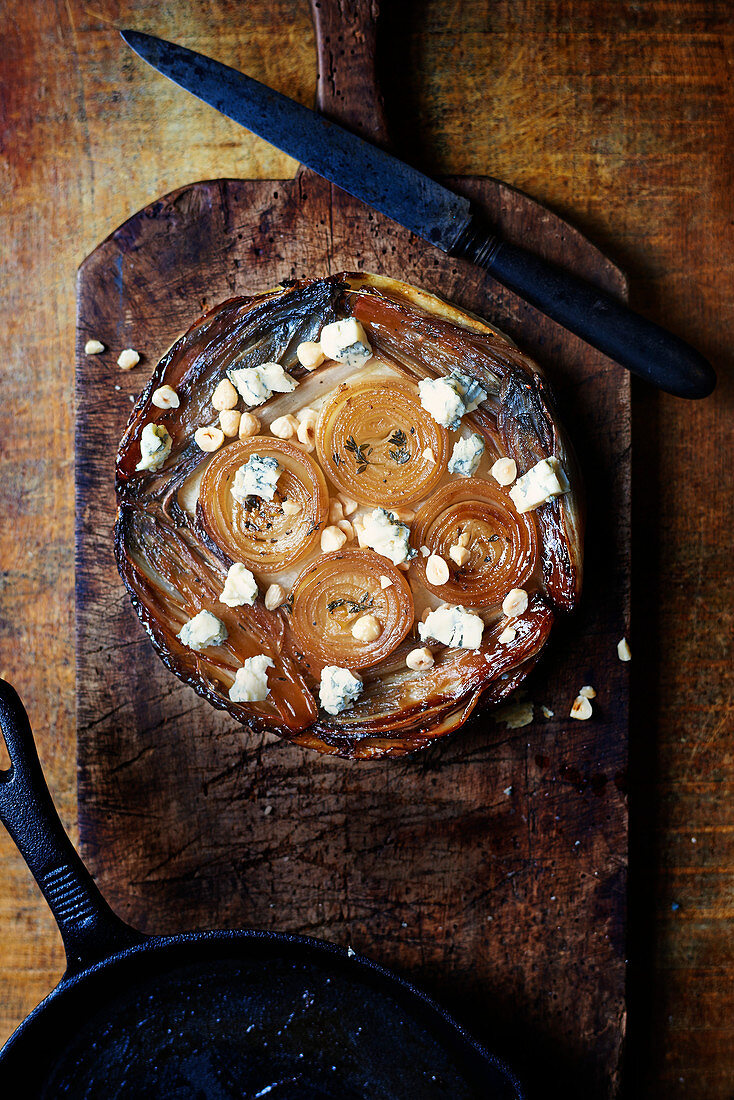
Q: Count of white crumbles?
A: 13